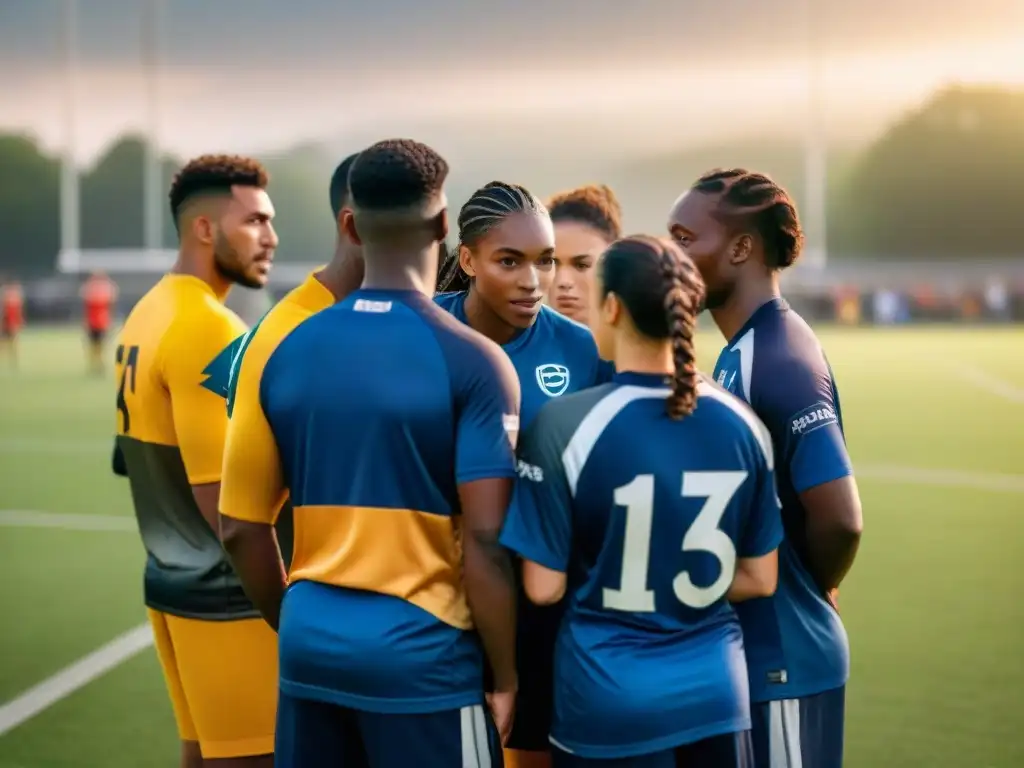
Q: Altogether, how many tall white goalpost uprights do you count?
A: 3